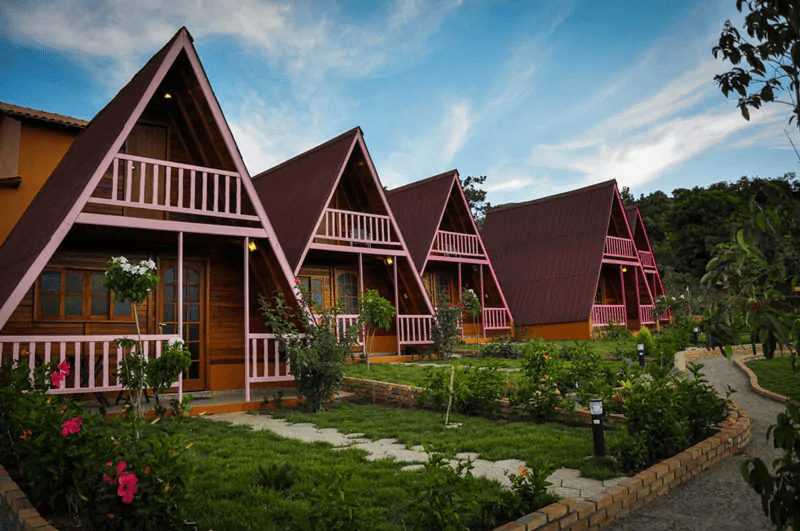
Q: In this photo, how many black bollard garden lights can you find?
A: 3